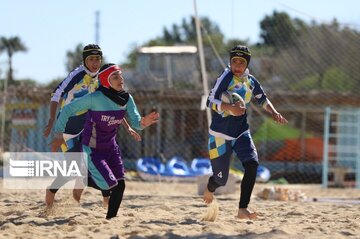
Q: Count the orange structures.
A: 1